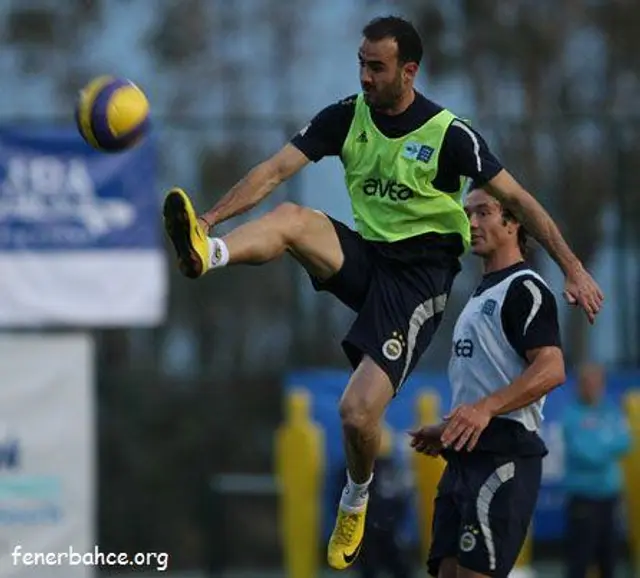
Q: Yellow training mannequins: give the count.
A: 3